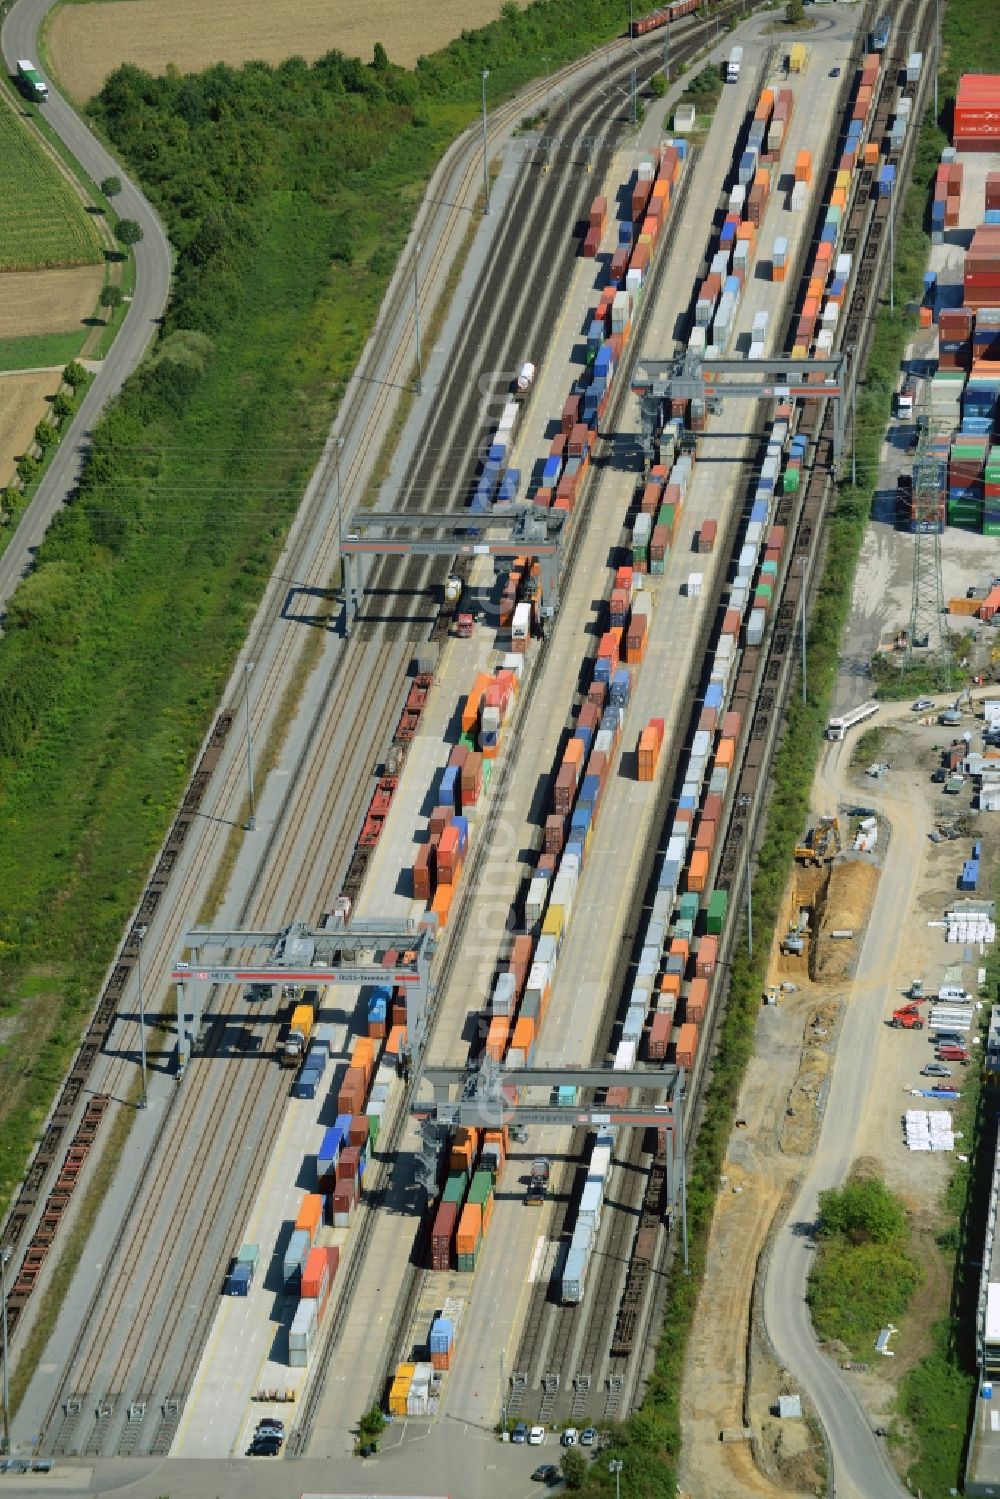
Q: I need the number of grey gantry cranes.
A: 4